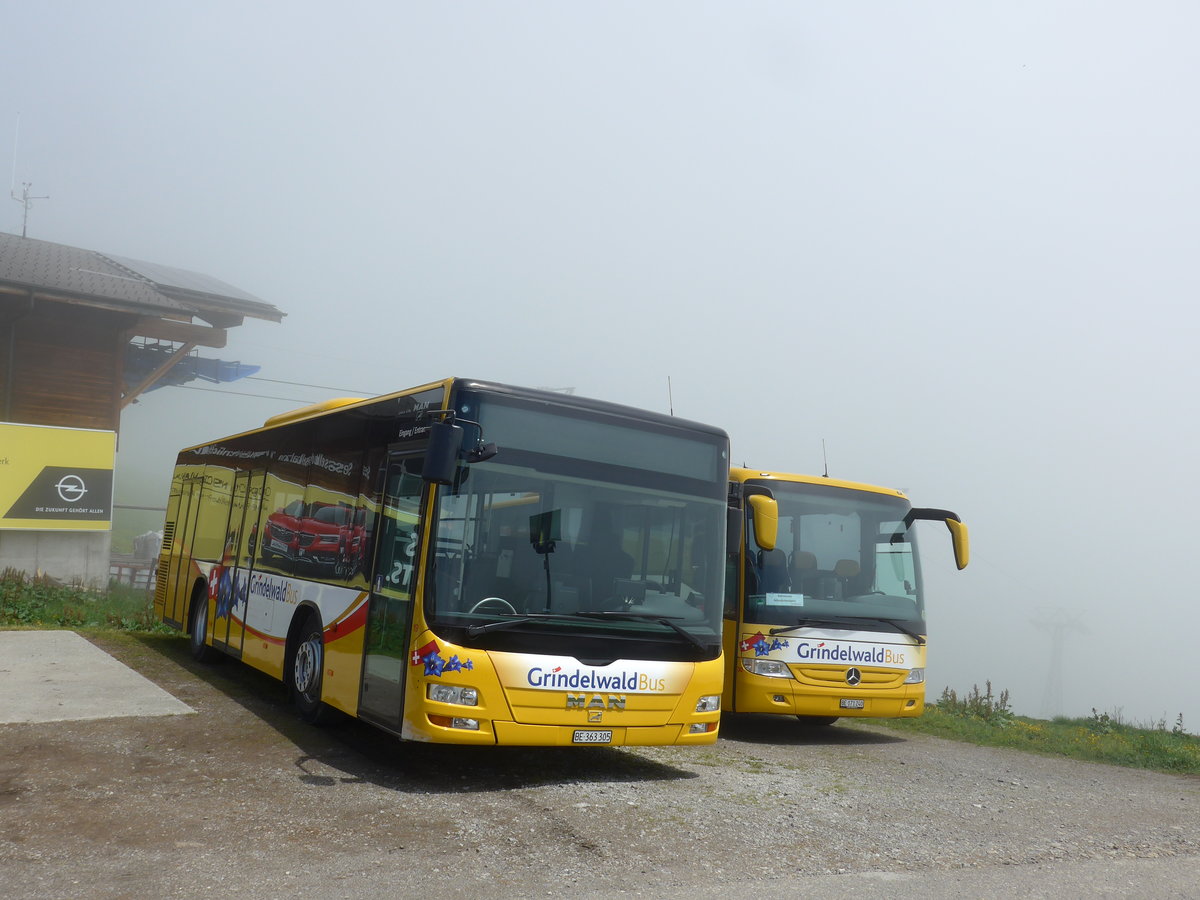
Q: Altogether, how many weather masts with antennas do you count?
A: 1